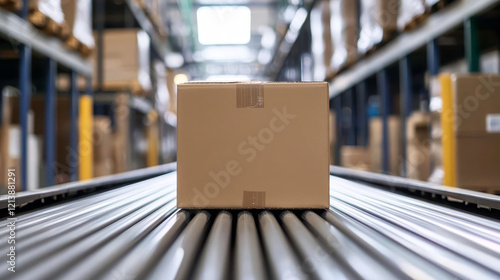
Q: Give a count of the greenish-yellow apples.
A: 0